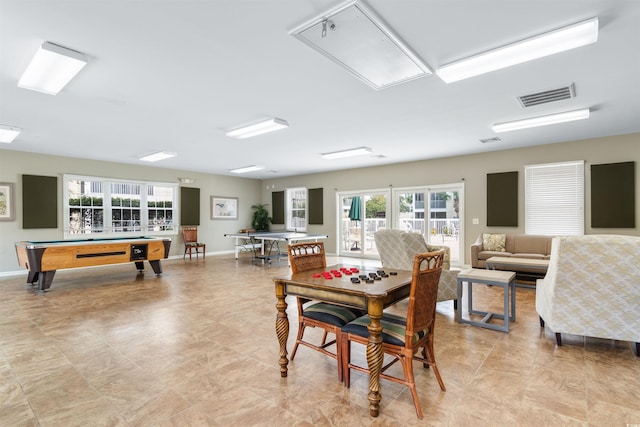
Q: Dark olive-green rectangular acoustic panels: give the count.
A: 6